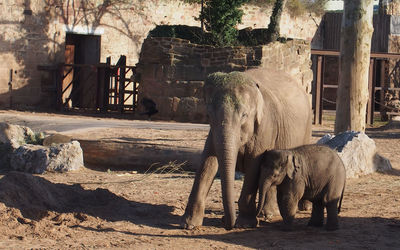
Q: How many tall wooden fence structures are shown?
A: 2